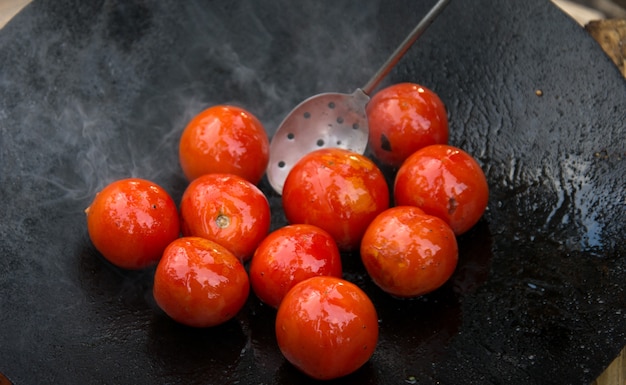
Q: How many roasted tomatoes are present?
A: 10